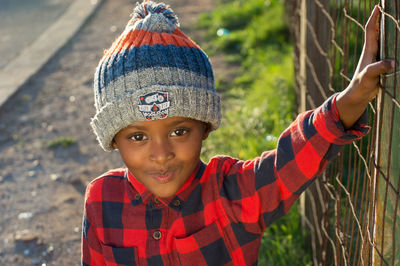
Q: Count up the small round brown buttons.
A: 4